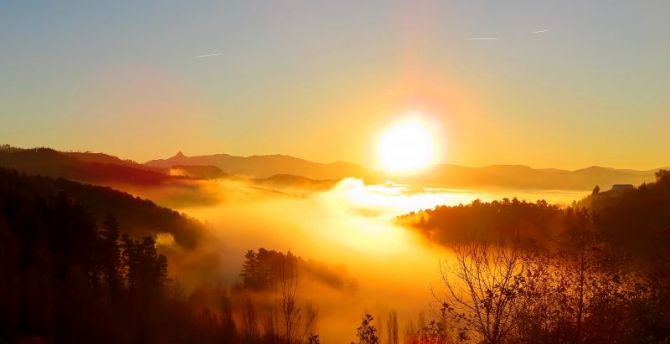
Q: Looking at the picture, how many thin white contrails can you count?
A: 3